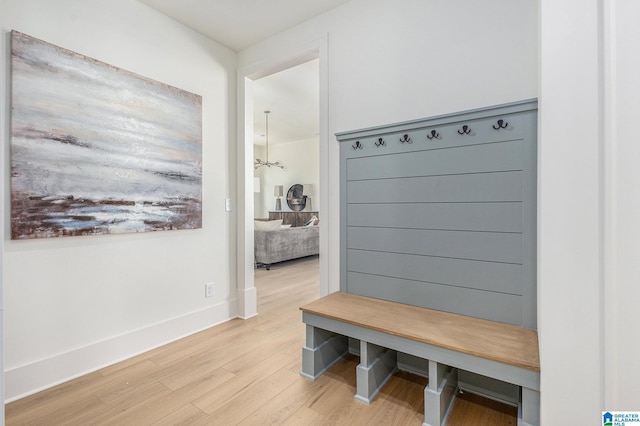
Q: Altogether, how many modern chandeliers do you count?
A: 1